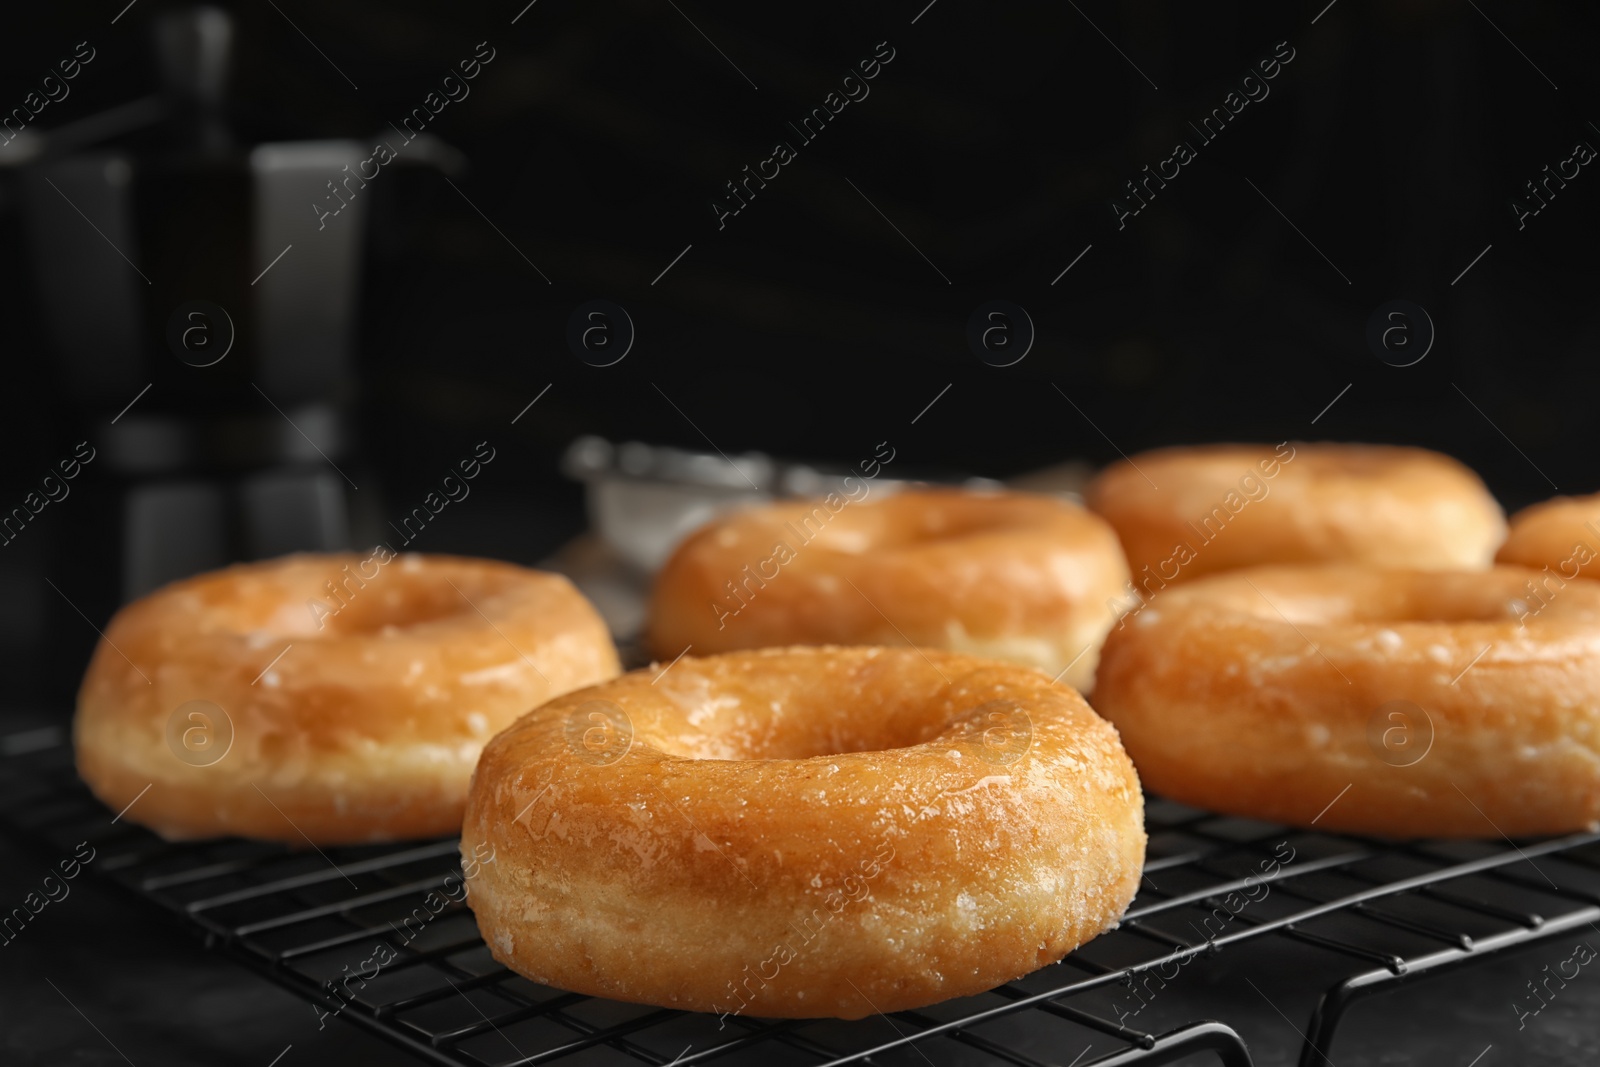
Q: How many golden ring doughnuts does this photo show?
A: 6